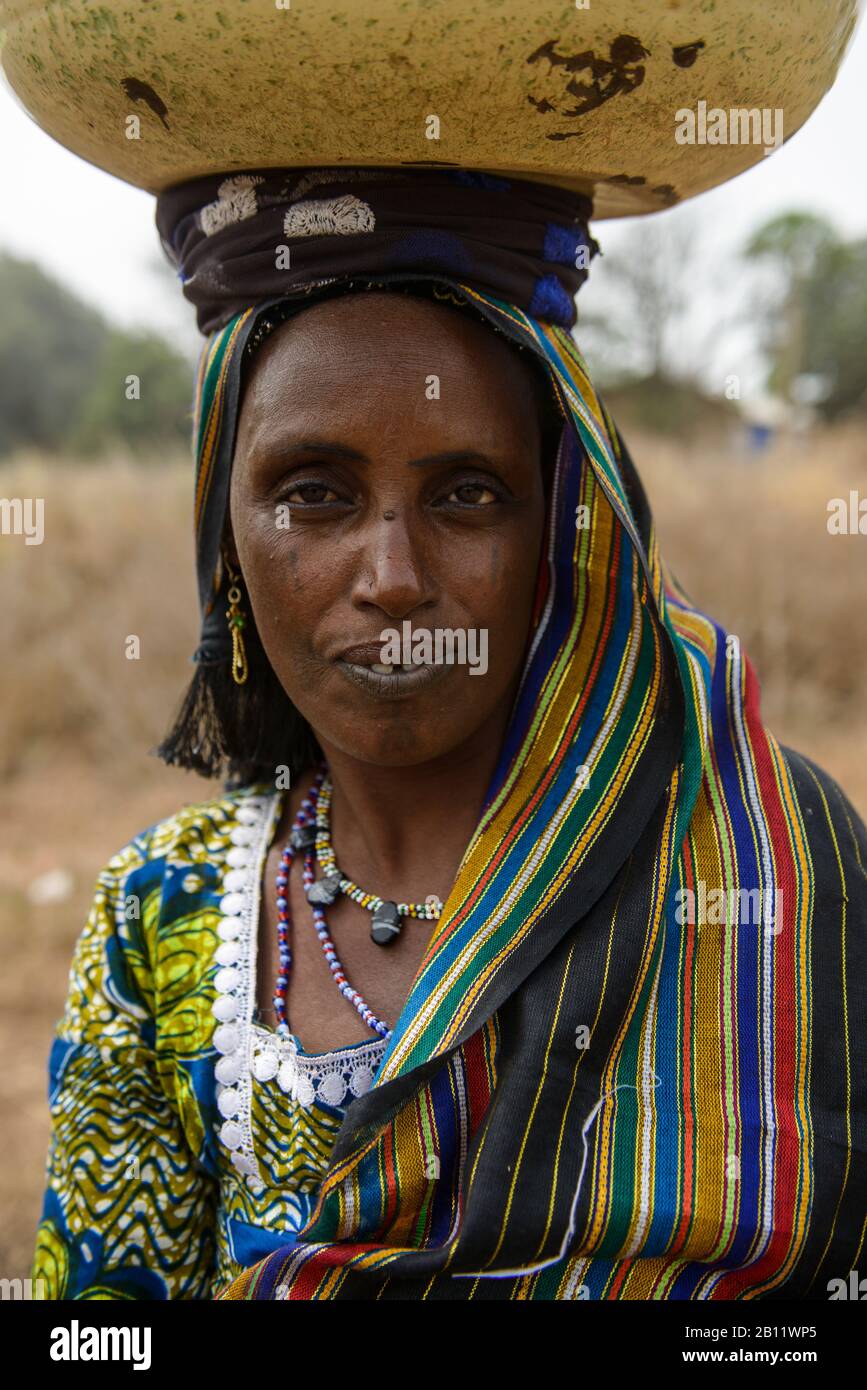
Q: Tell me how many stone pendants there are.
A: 3